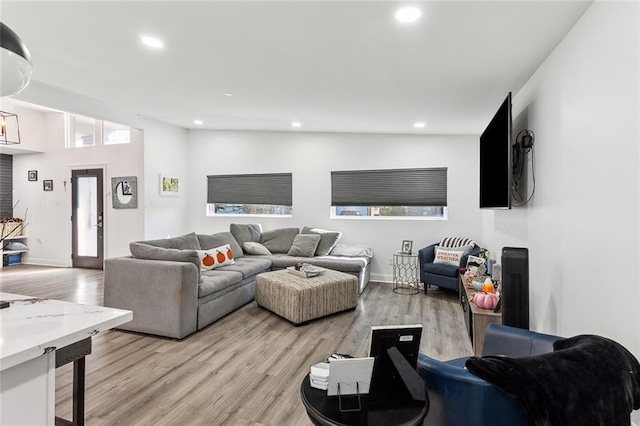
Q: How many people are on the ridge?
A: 0